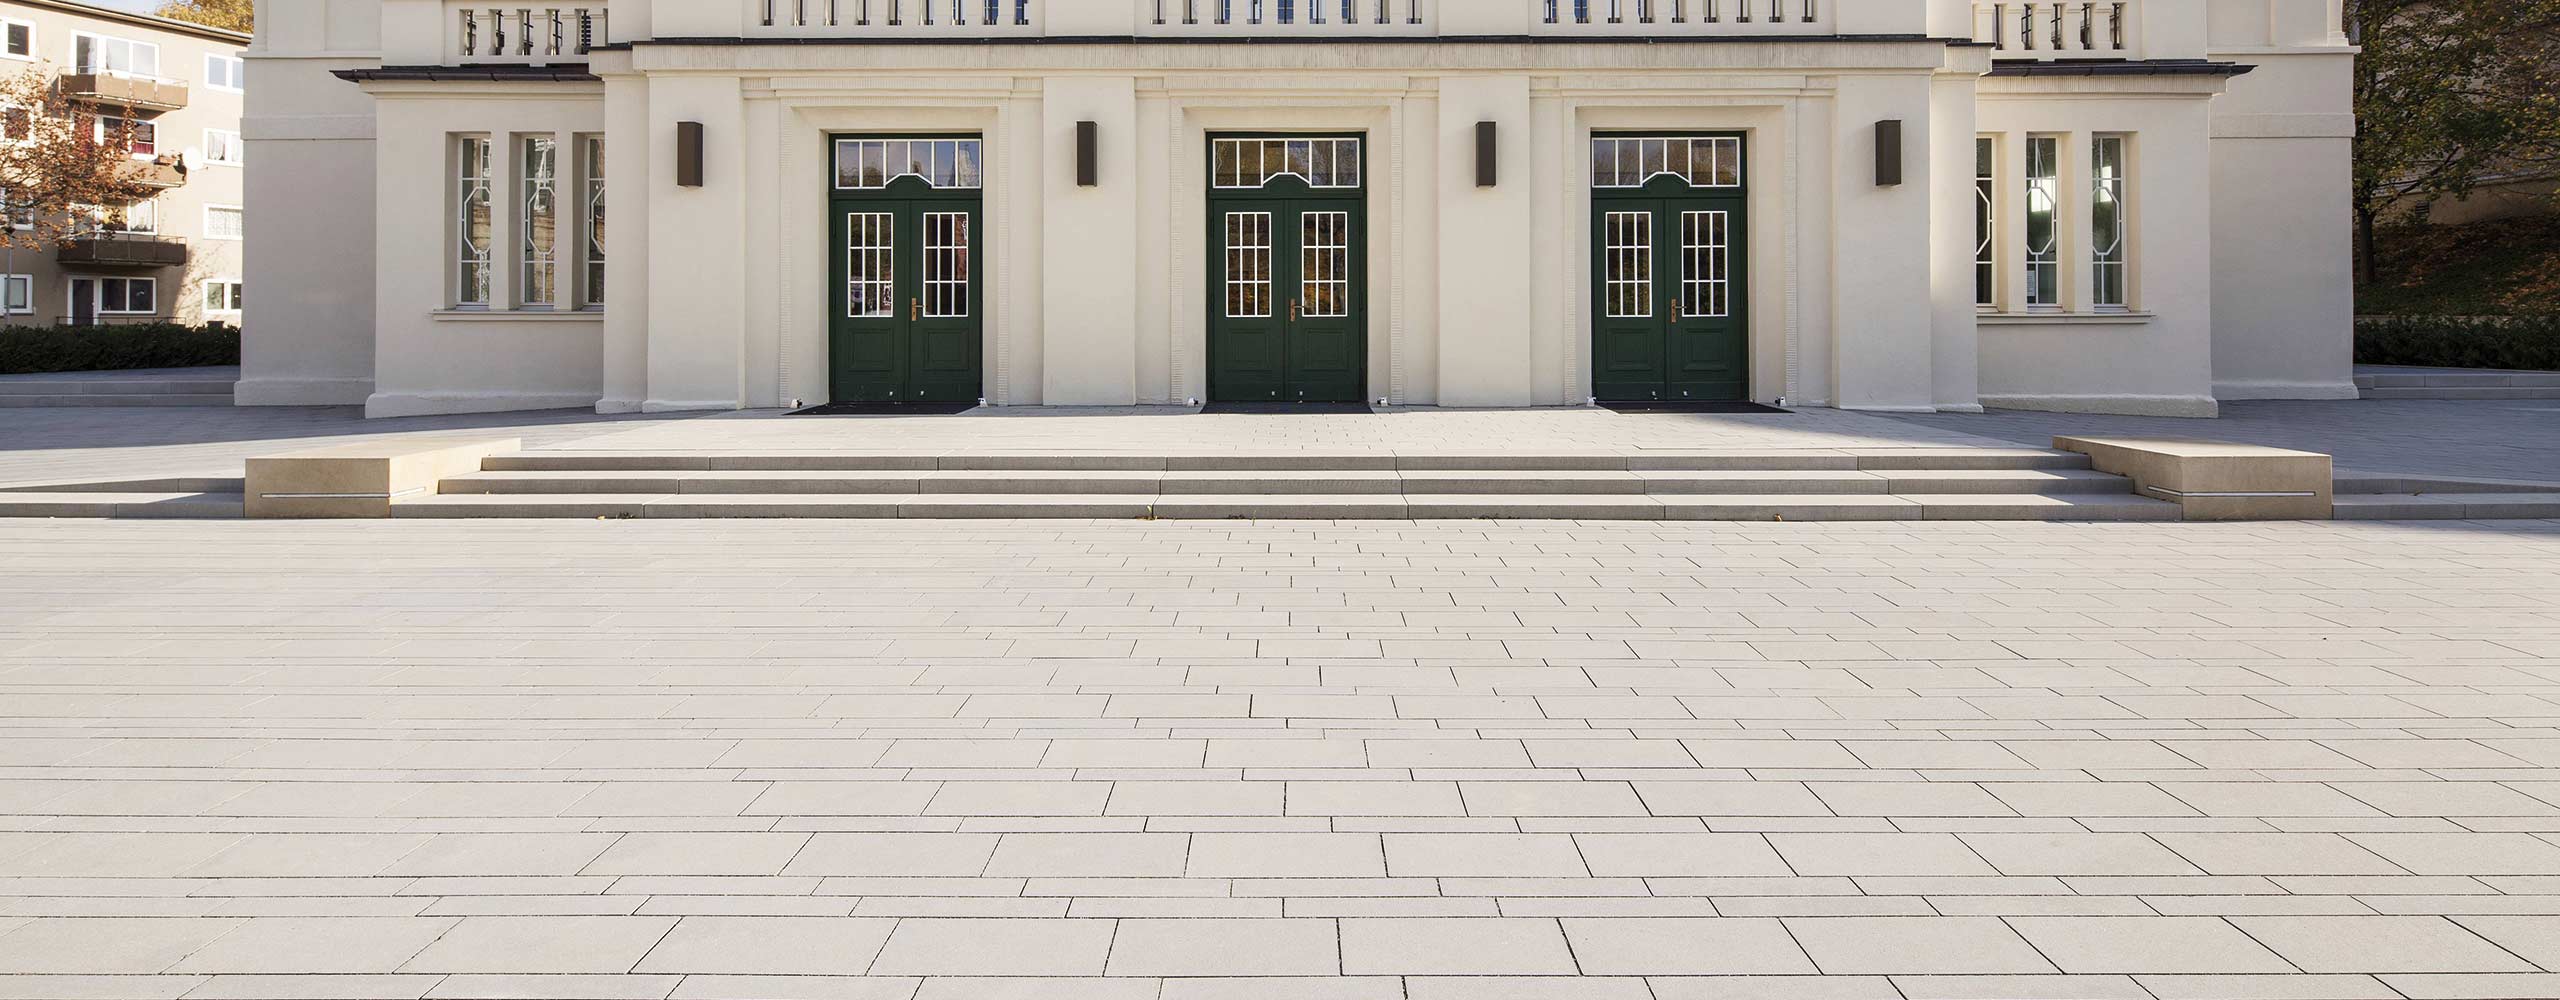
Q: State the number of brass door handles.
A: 3